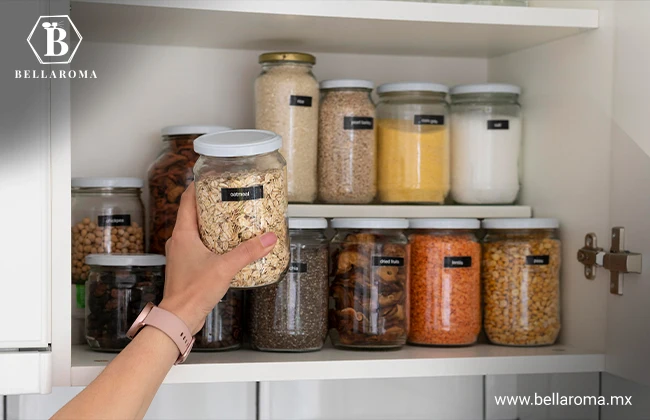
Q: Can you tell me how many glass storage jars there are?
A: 13